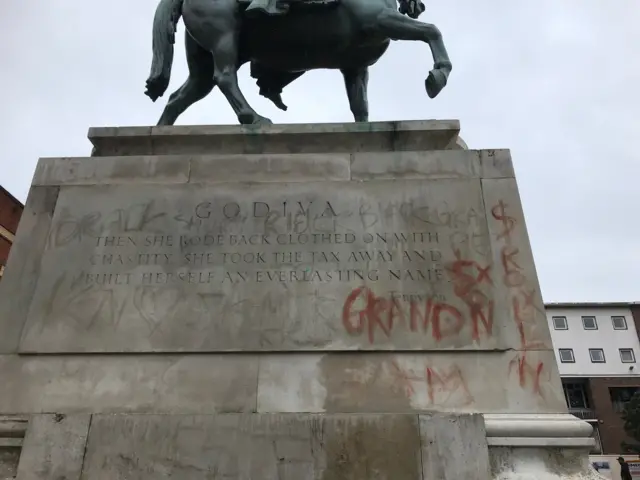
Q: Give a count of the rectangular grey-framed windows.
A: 6